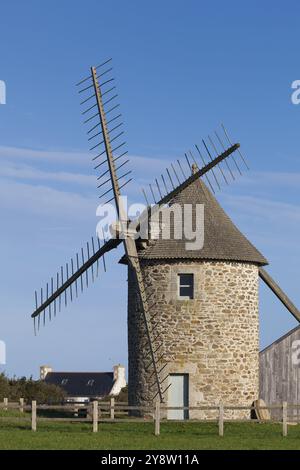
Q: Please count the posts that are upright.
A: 8